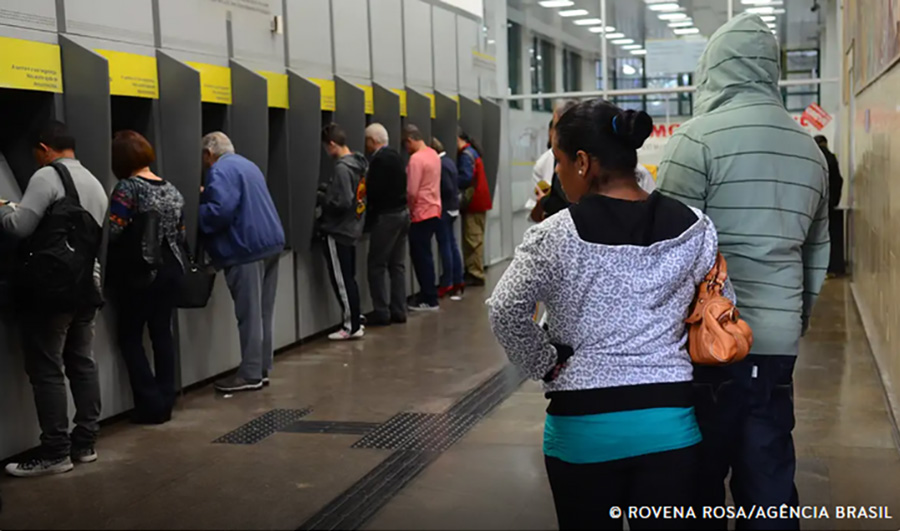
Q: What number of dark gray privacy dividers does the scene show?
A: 10